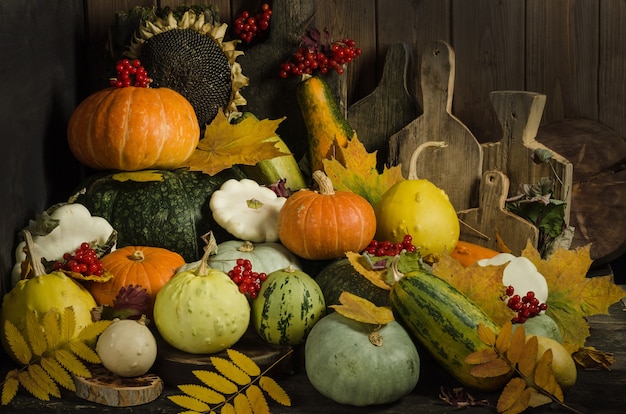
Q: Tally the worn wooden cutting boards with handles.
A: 4